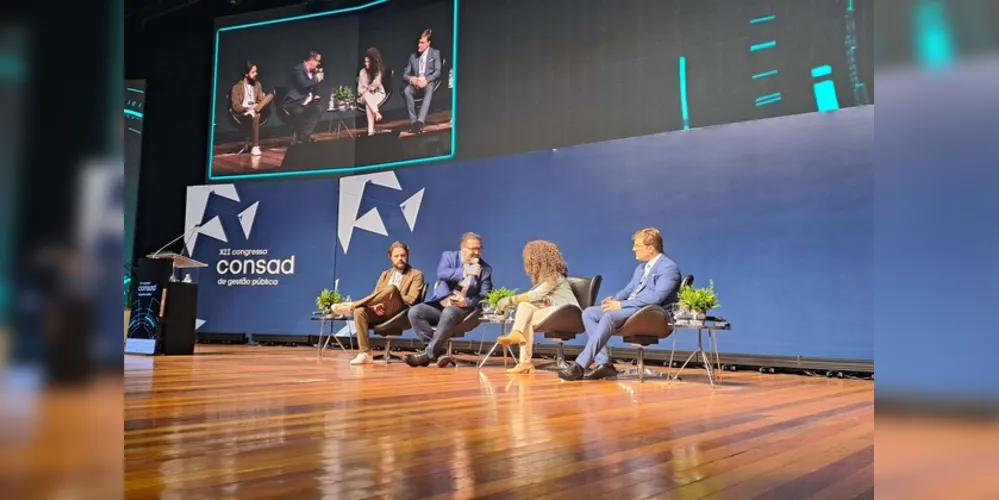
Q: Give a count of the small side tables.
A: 3